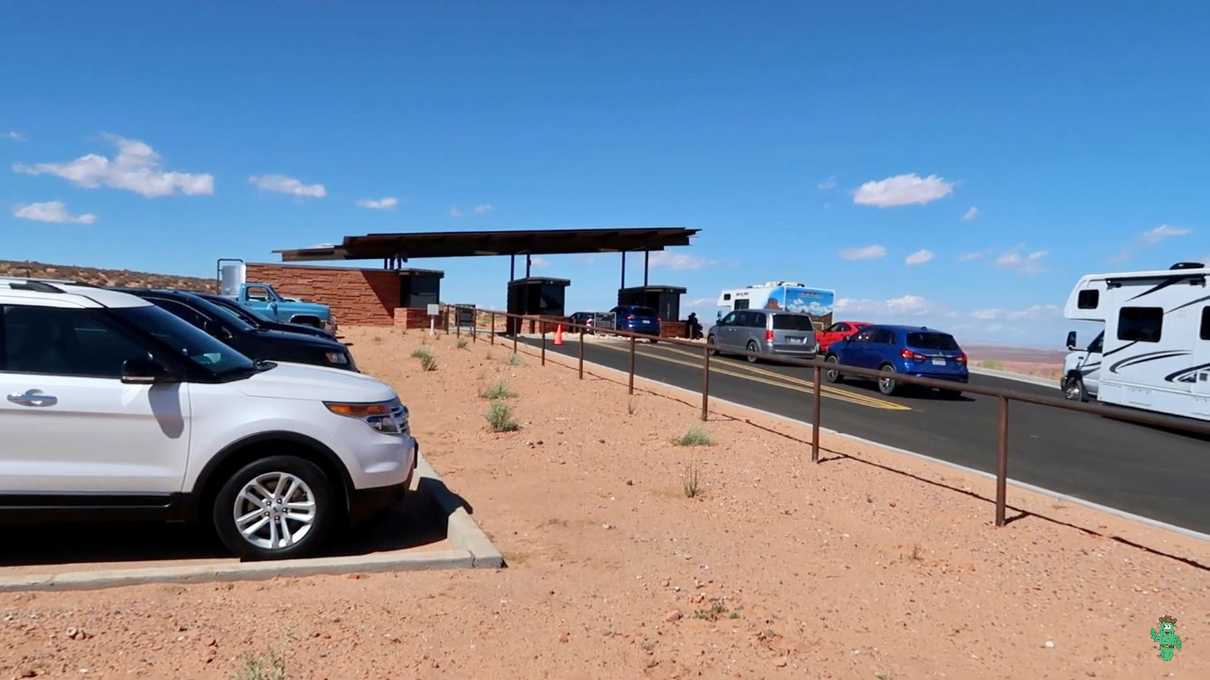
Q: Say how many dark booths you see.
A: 3